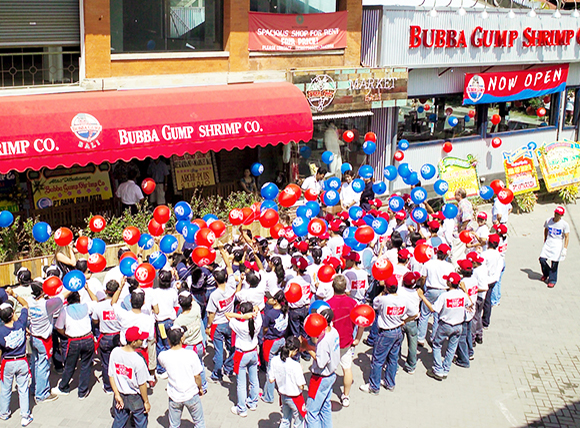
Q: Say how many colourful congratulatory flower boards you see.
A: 3